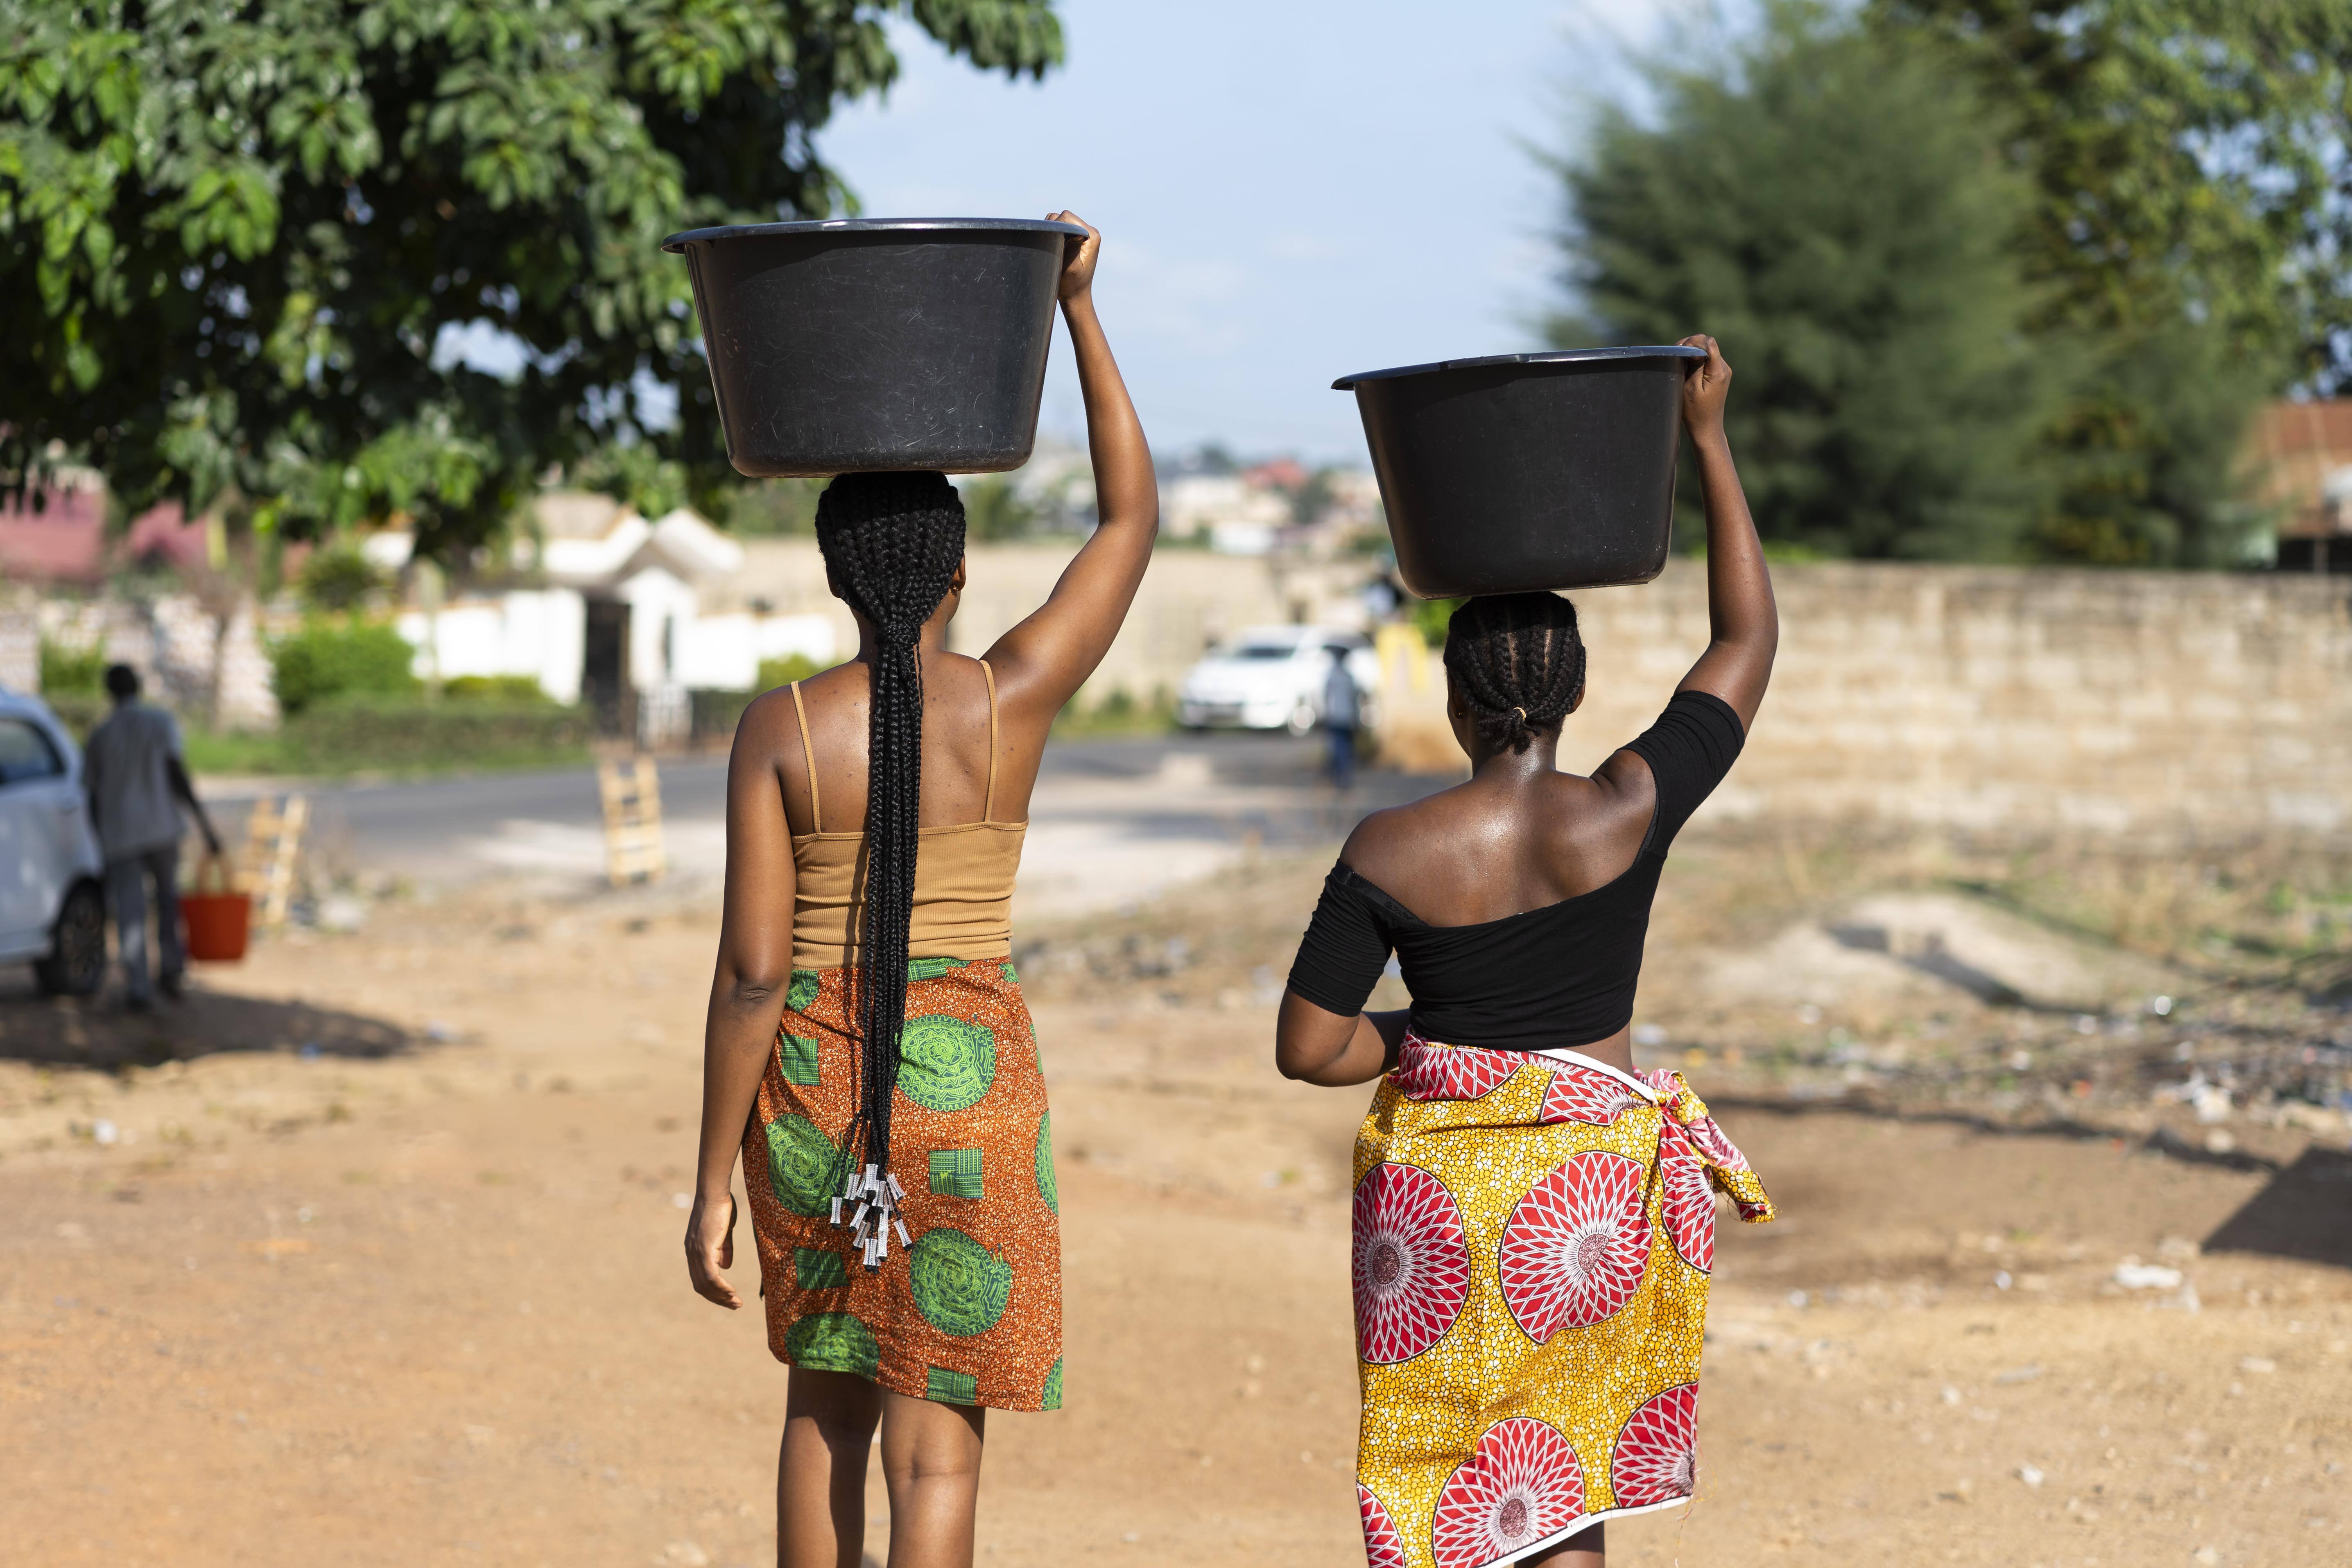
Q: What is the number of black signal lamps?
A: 0